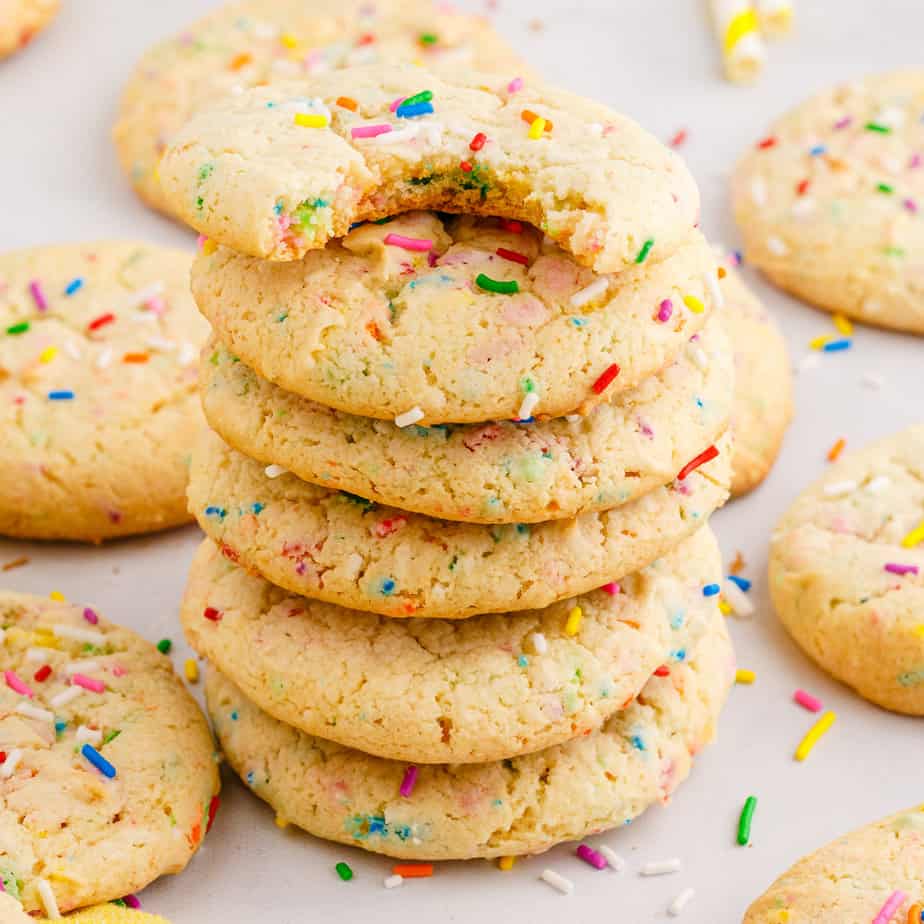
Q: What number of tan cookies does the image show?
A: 14